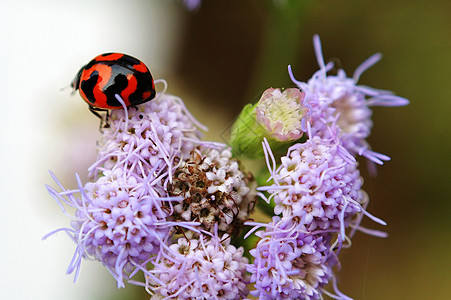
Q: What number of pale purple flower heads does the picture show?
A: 6